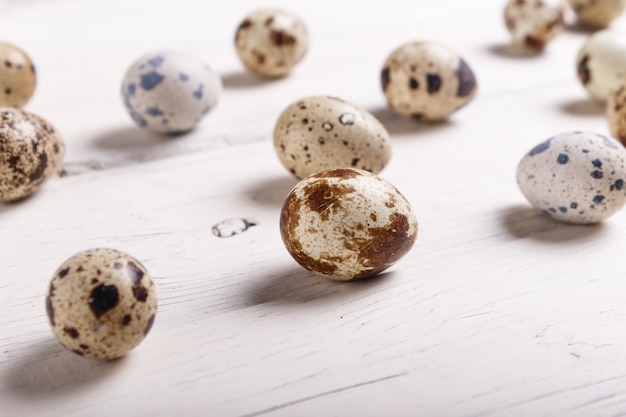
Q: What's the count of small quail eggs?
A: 13